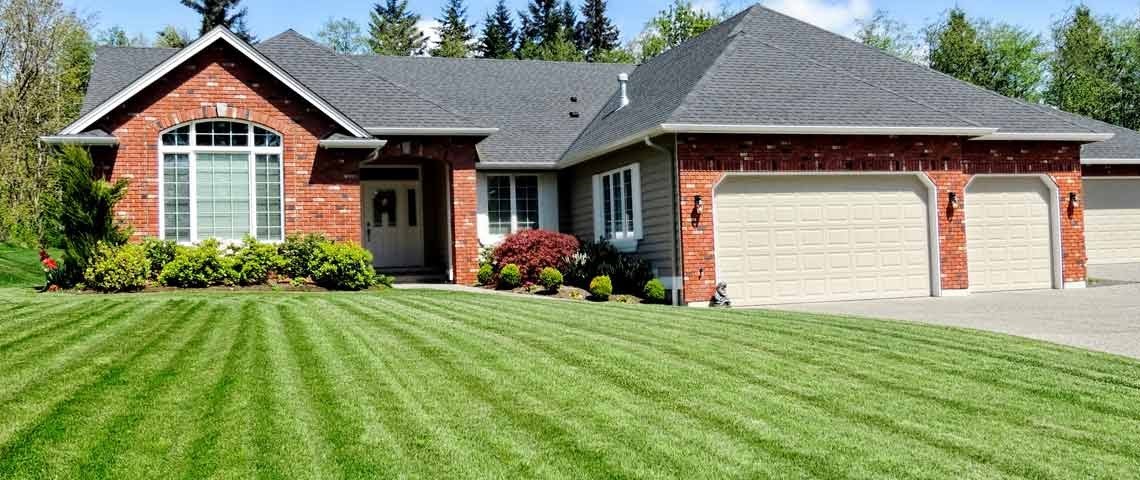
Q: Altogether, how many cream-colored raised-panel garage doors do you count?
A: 3